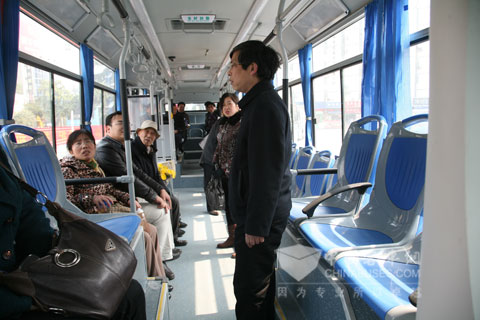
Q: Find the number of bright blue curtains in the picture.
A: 5